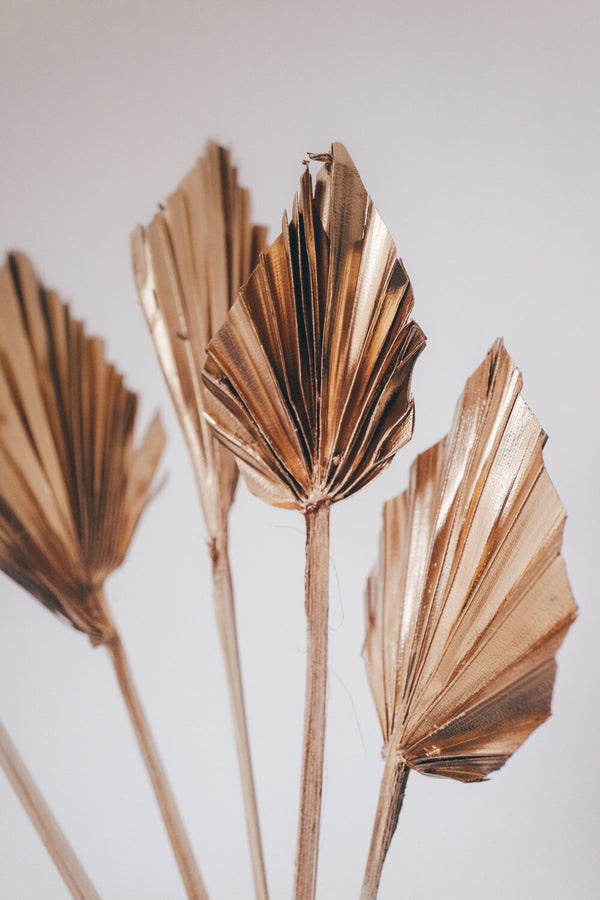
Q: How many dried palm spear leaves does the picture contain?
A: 4